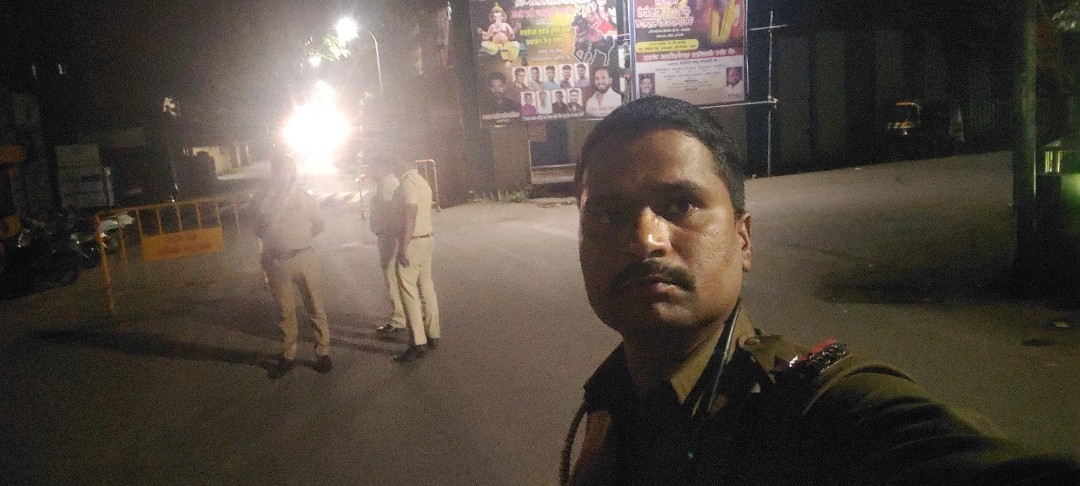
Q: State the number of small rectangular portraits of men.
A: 11